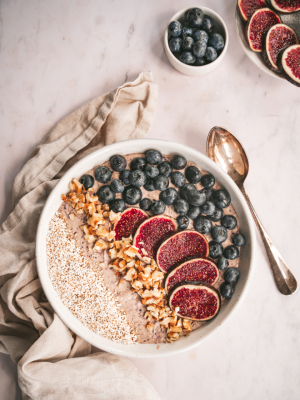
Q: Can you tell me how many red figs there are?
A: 10